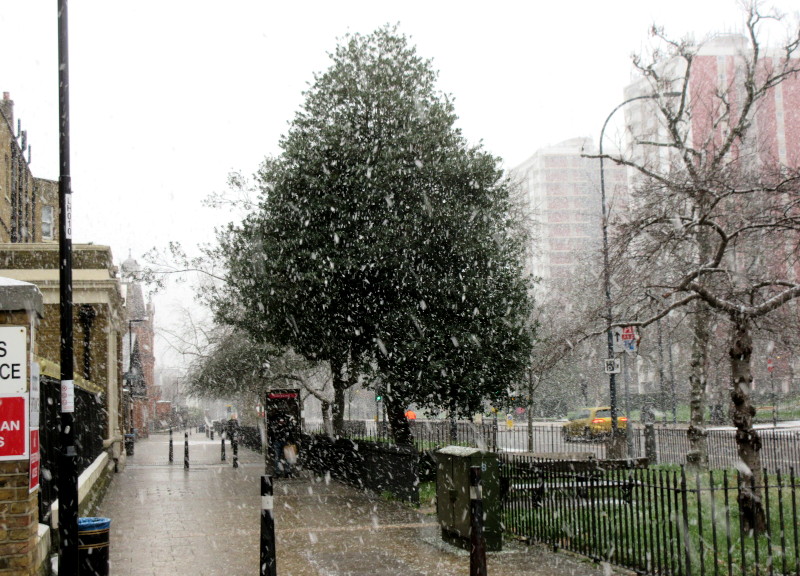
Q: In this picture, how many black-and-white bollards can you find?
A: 6